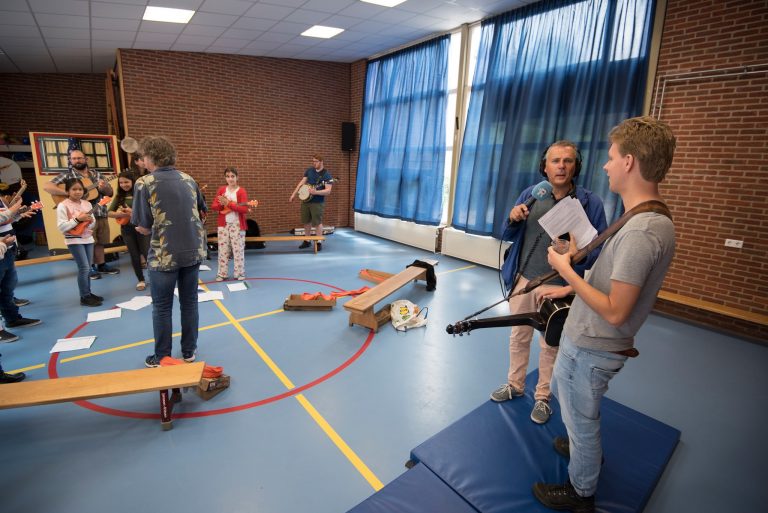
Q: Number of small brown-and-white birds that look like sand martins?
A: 0